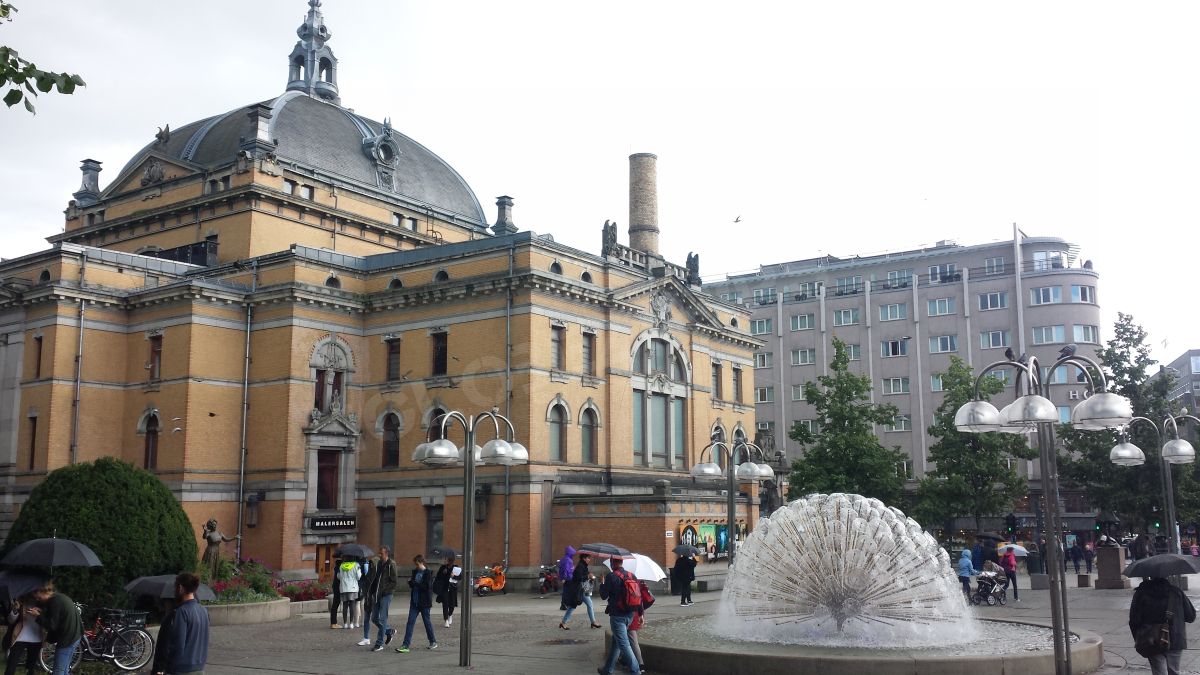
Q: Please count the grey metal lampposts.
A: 4